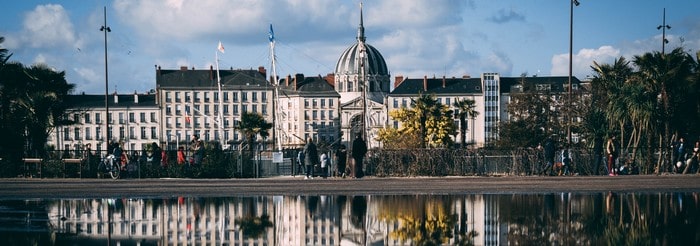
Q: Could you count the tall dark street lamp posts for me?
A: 3